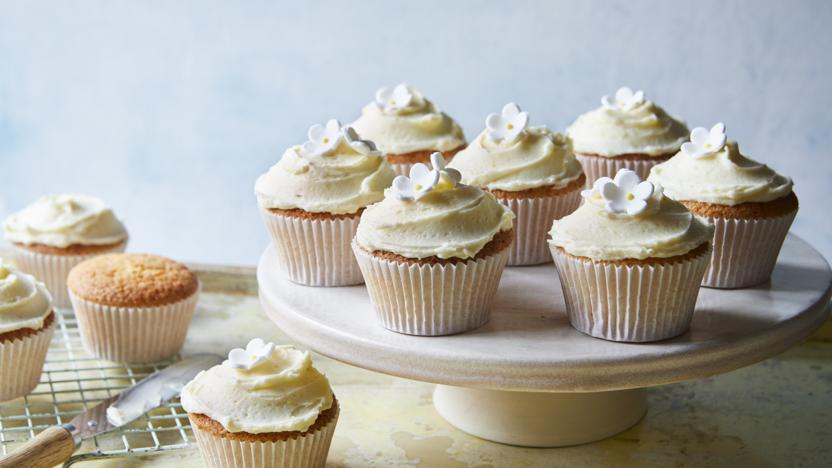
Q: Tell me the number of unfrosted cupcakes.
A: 1